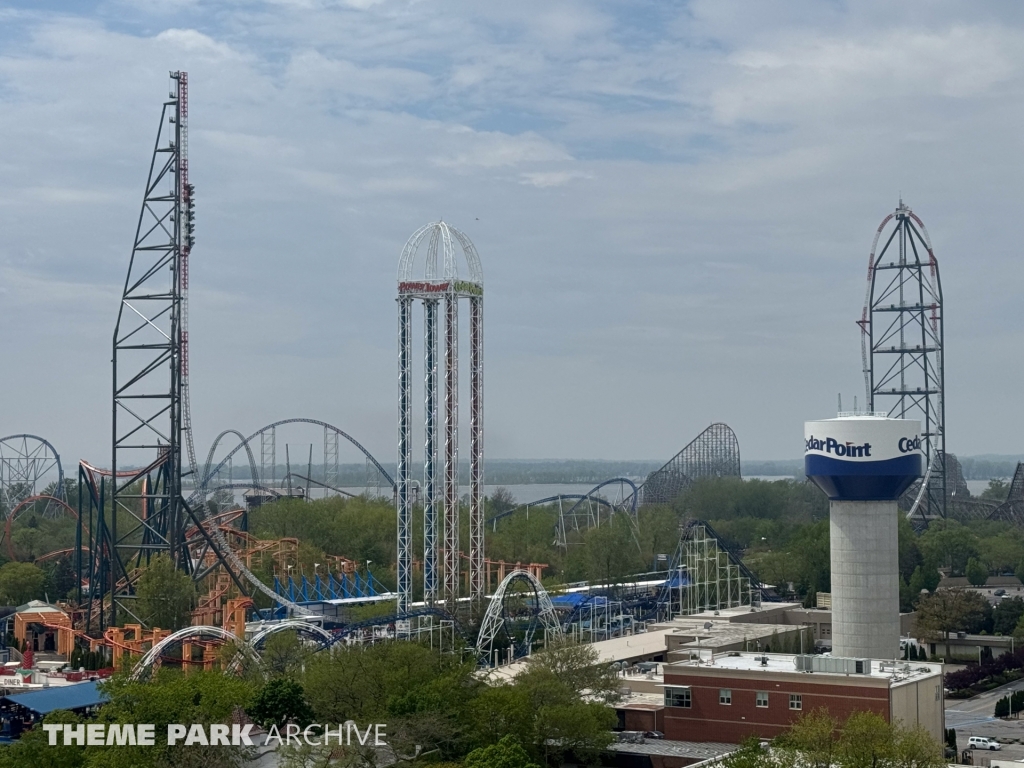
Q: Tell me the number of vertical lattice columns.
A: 4